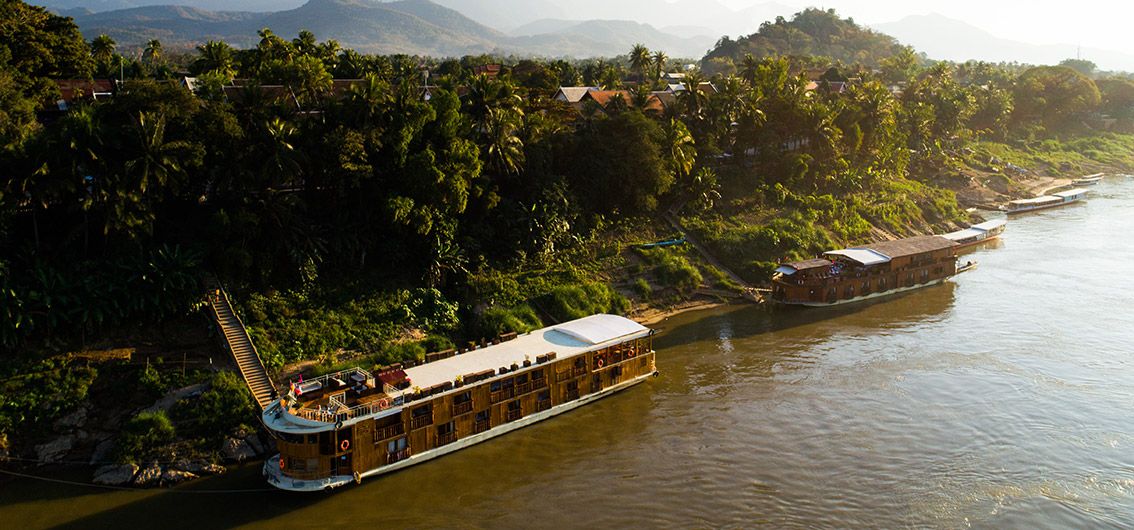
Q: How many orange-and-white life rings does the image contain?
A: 5